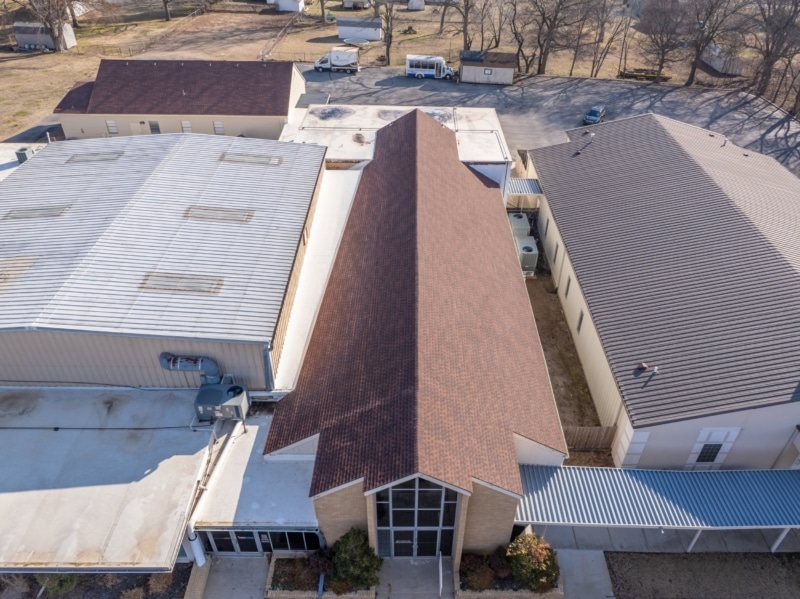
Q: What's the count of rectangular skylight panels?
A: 5